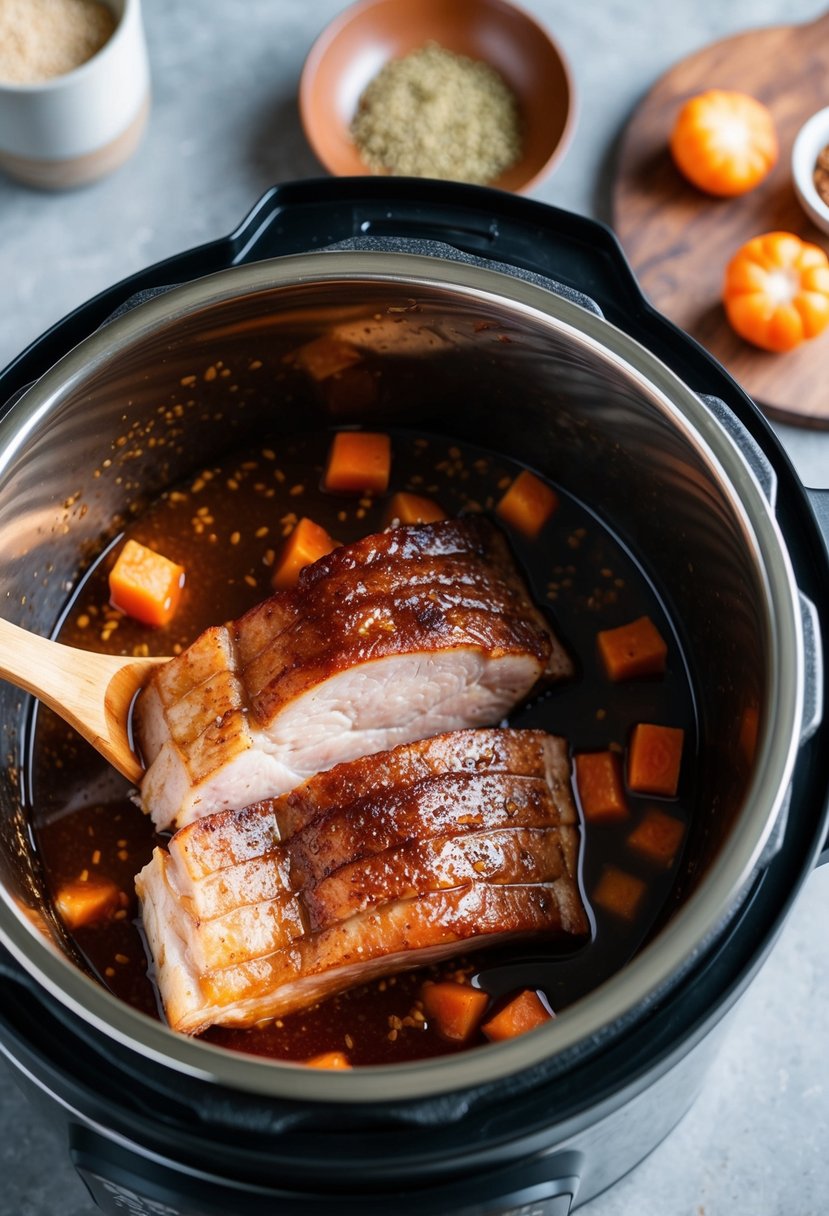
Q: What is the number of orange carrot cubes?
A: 14